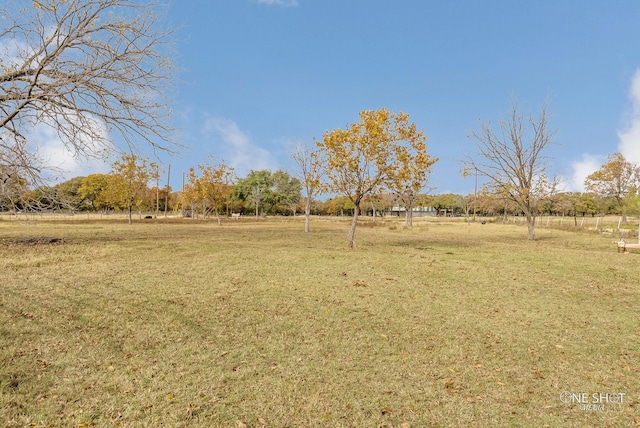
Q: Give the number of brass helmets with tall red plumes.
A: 0